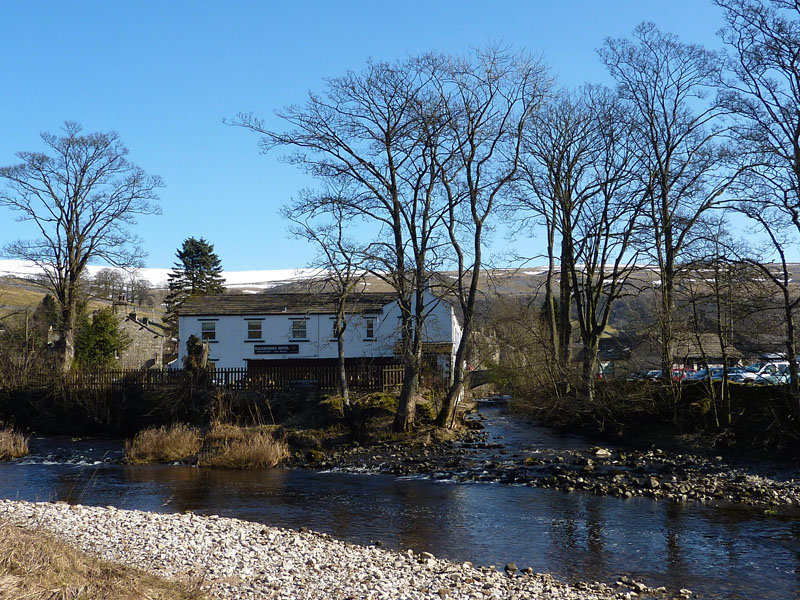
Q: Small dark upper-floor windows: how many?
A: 5